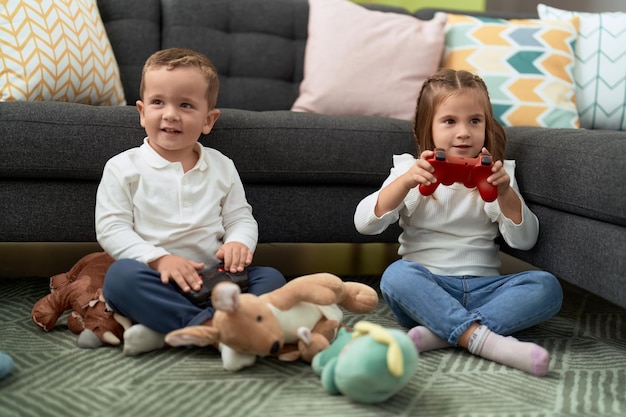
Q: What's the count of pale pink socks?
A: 2